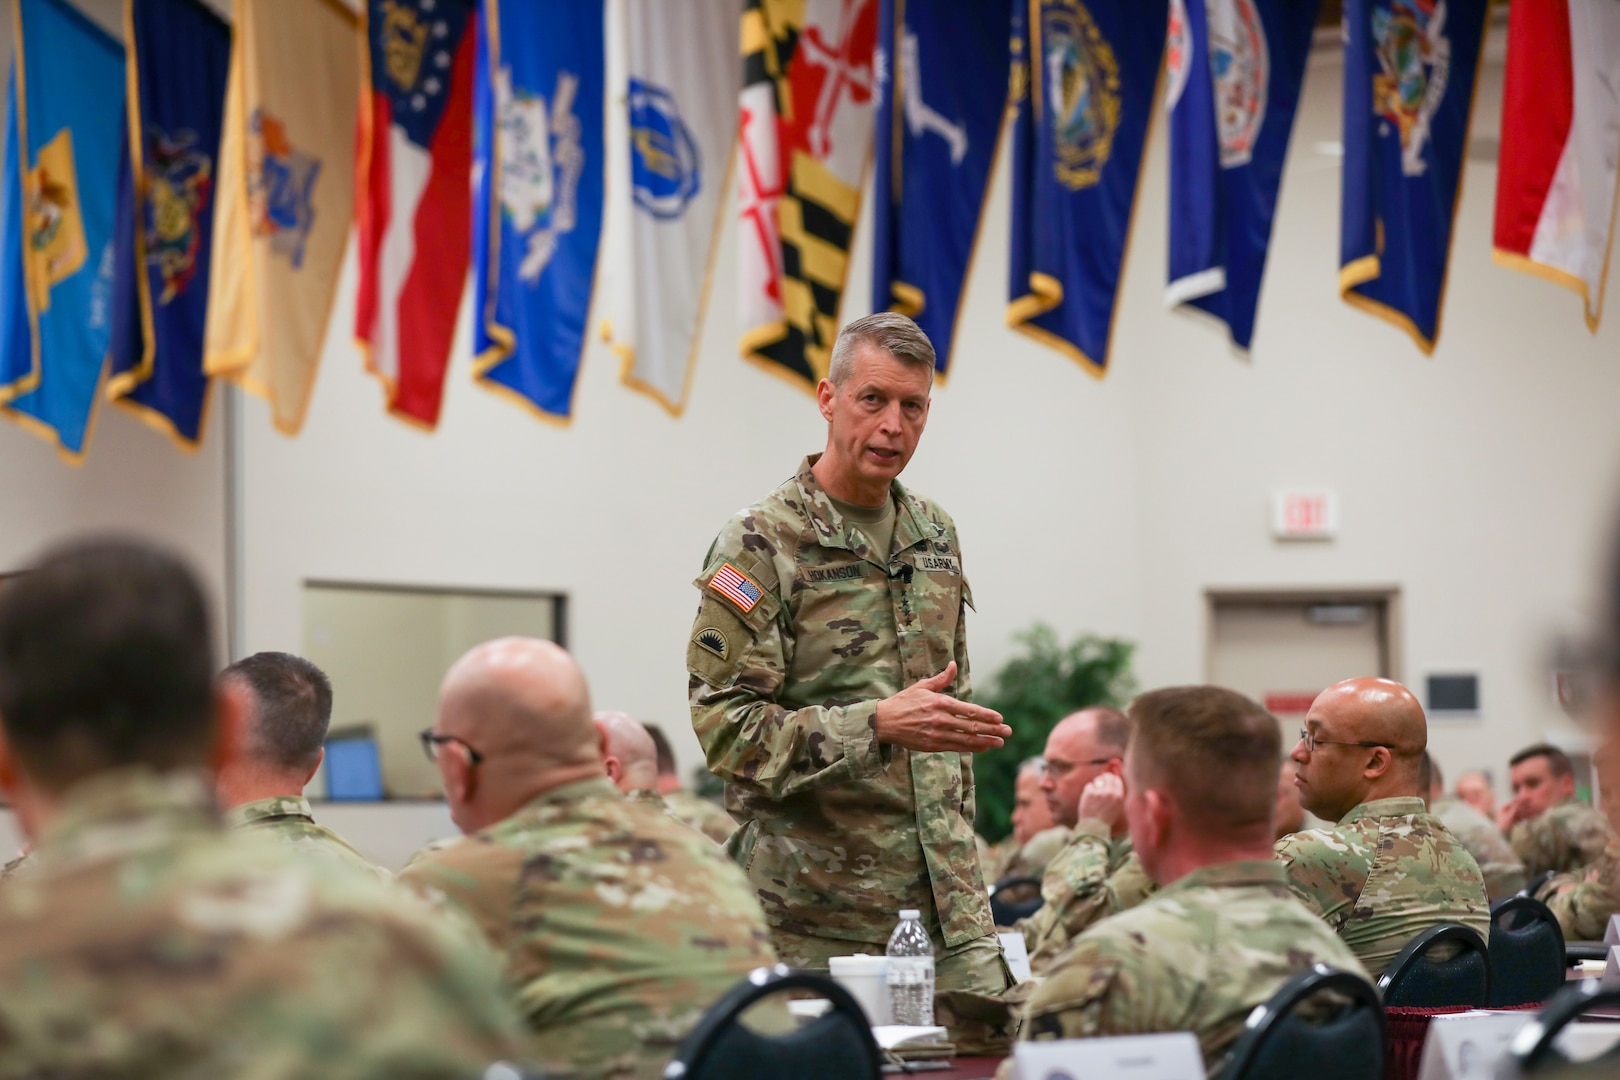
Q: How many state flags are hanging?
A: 12